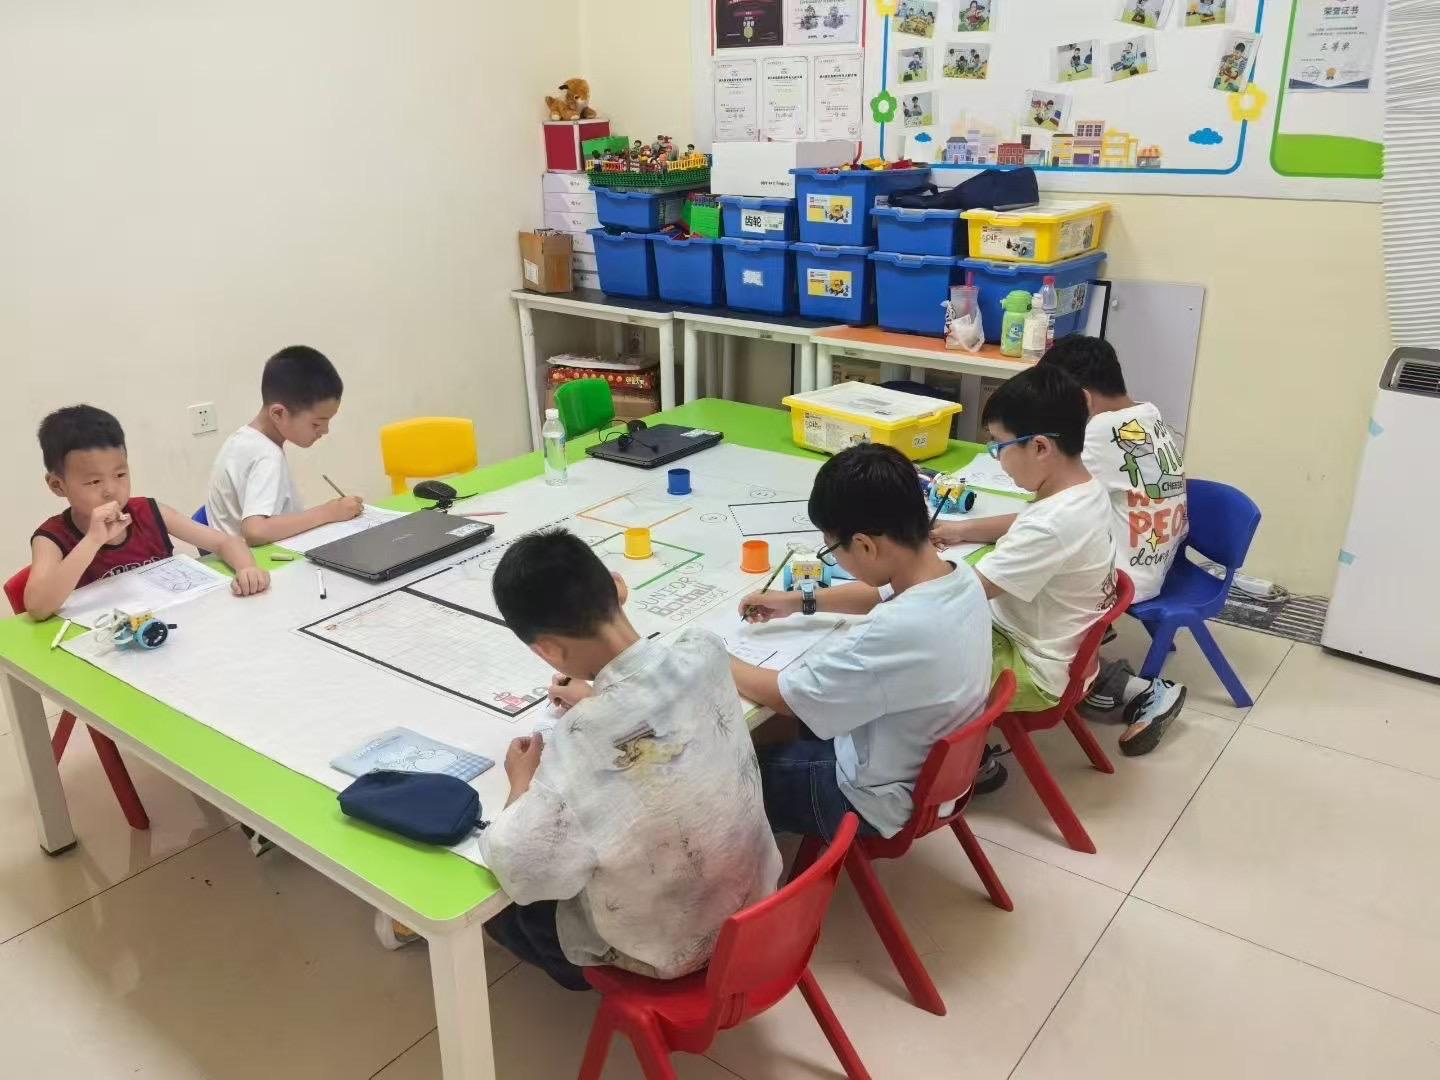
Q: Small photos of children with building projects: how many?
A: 11